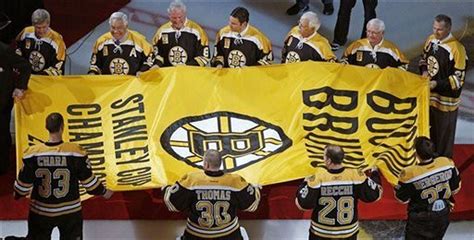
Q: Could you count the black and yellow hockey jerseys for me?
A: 11